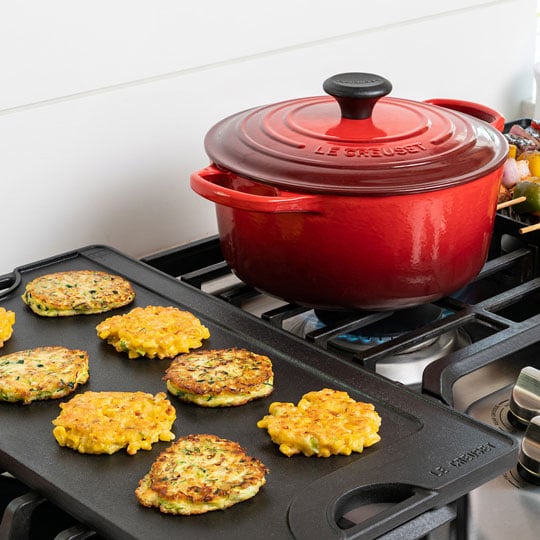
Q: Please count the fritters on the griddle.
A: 8